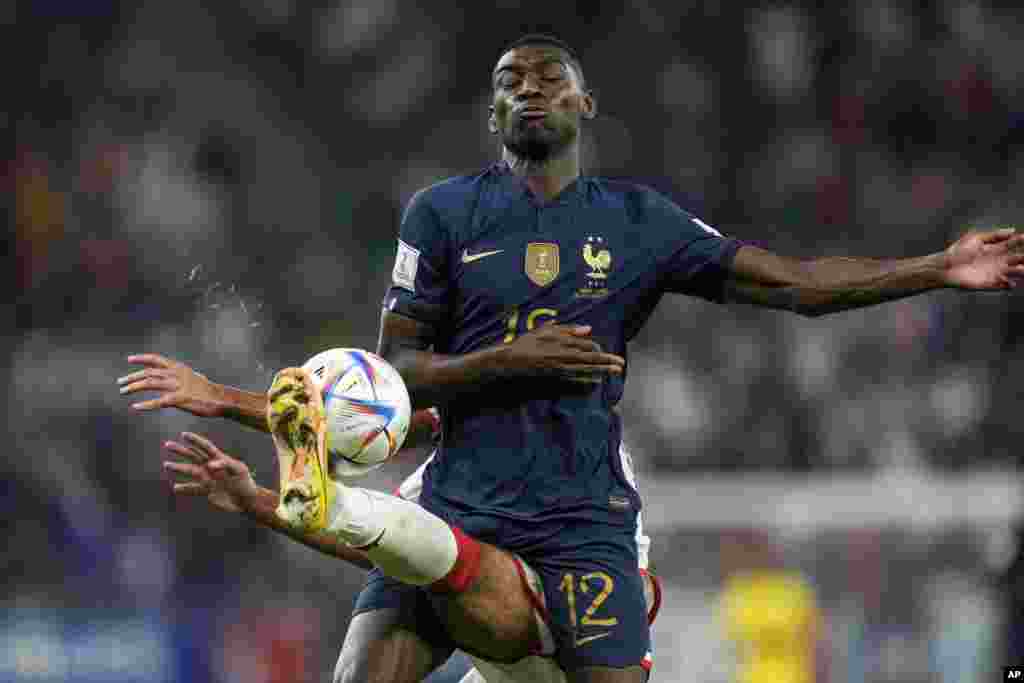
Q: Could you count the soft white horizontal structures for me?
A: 1